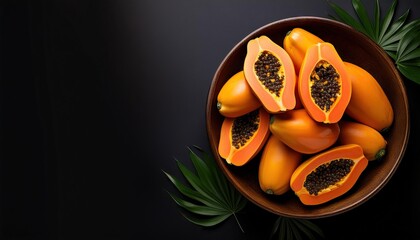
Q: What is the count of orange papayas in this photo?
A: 10